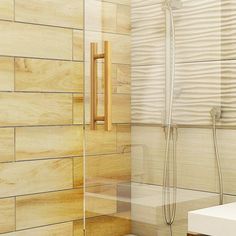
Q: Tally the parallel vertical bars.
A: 2